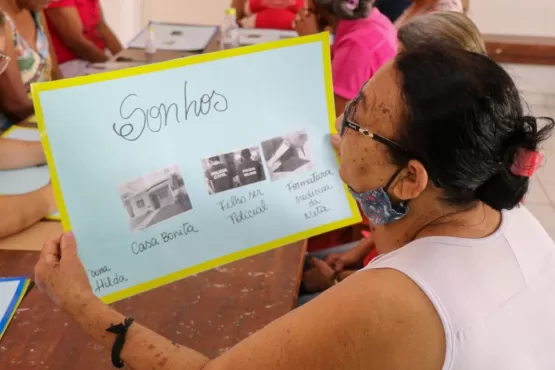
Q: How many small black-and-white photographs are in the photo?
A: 3